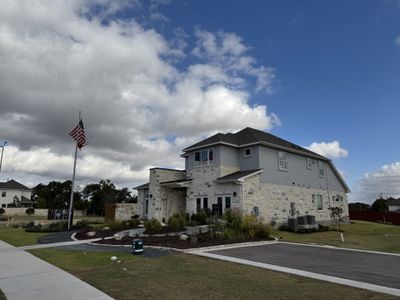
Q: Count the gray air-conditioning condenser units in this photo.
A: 3